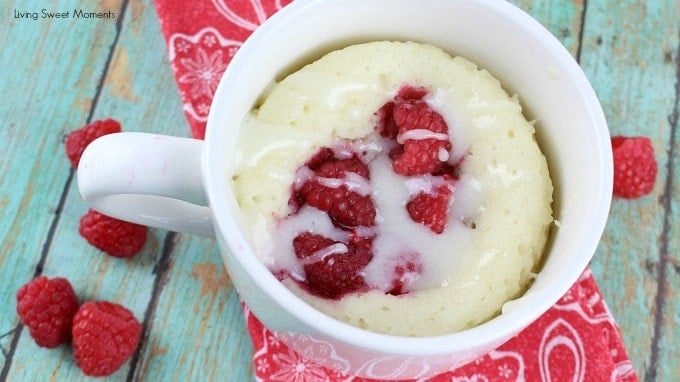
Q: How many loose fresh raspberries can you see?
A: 5